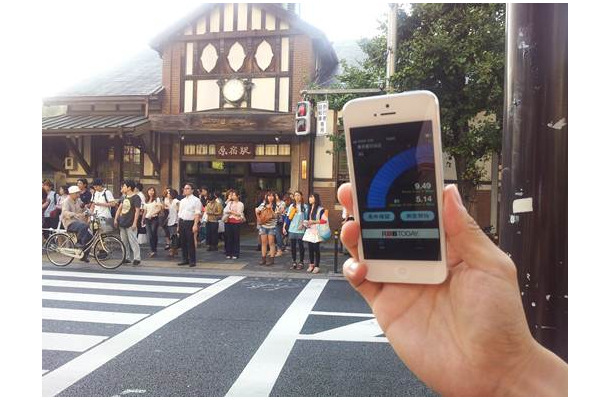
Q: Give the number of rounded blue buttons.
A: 2